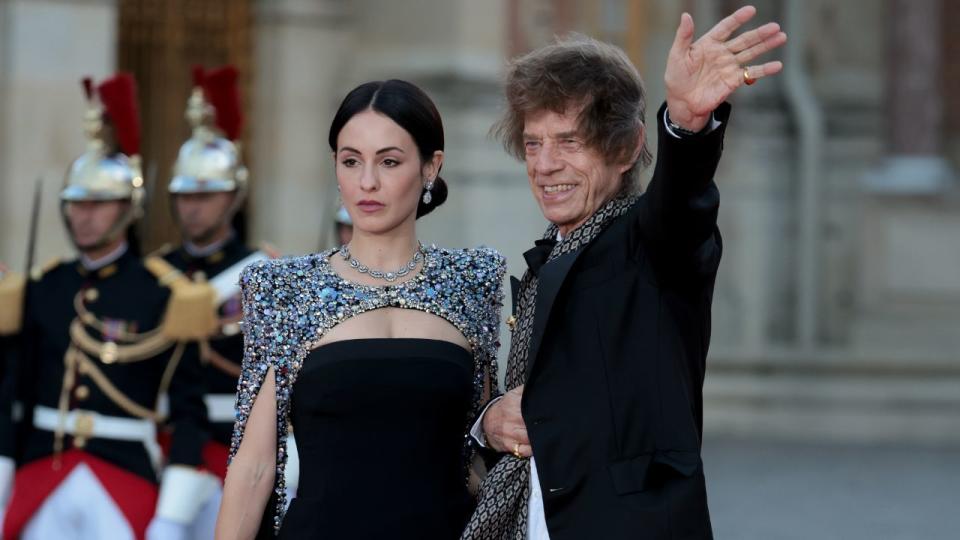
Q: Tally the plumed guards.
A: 2